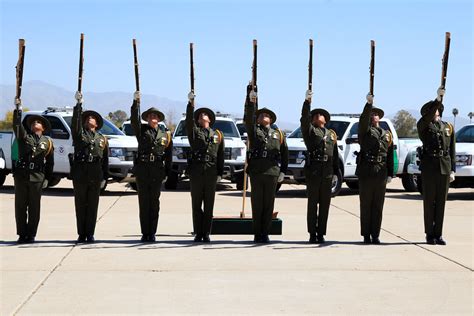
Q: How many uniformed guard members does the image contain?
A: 8